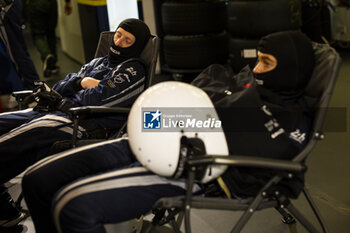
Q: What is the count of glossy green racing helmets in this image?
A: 0